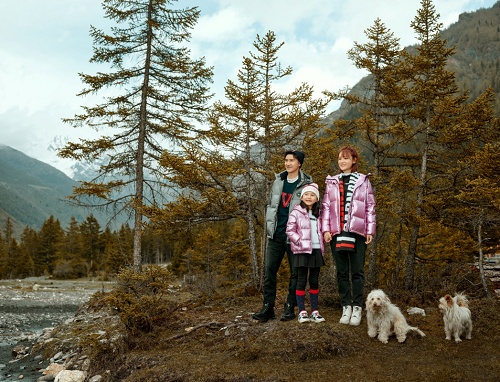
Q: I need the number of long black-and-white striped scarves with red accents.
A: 1